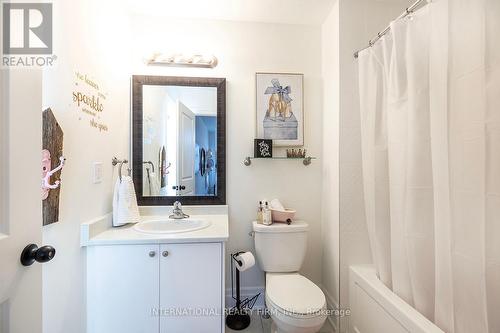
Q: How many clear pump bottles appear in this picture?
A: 2